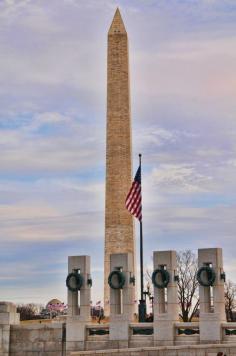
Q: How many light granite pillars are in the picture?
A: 4